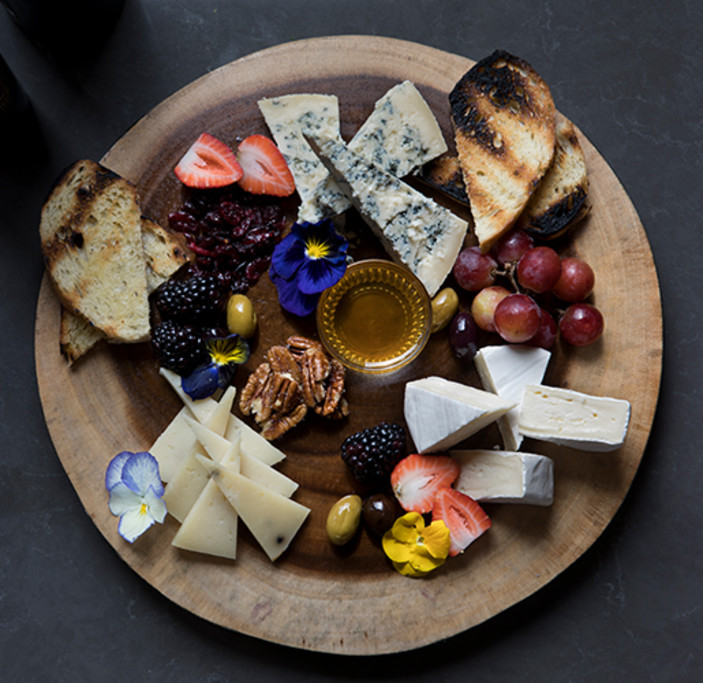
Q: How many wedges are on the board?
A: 13